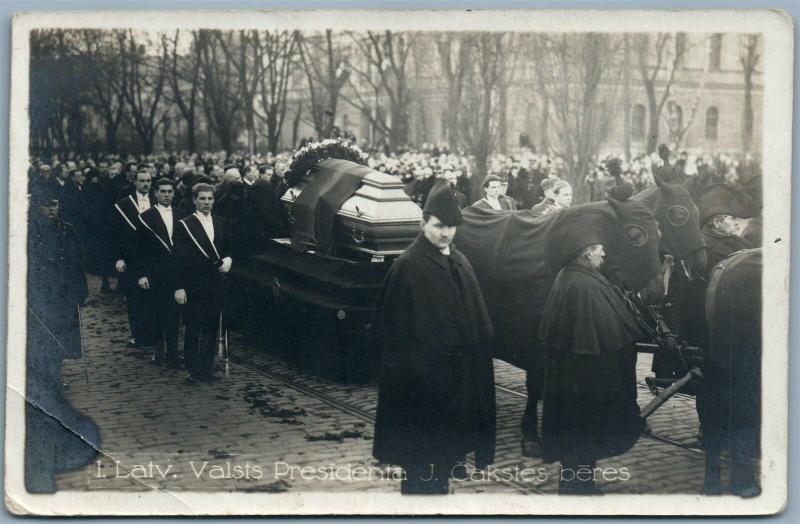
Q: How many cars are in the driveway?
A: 0